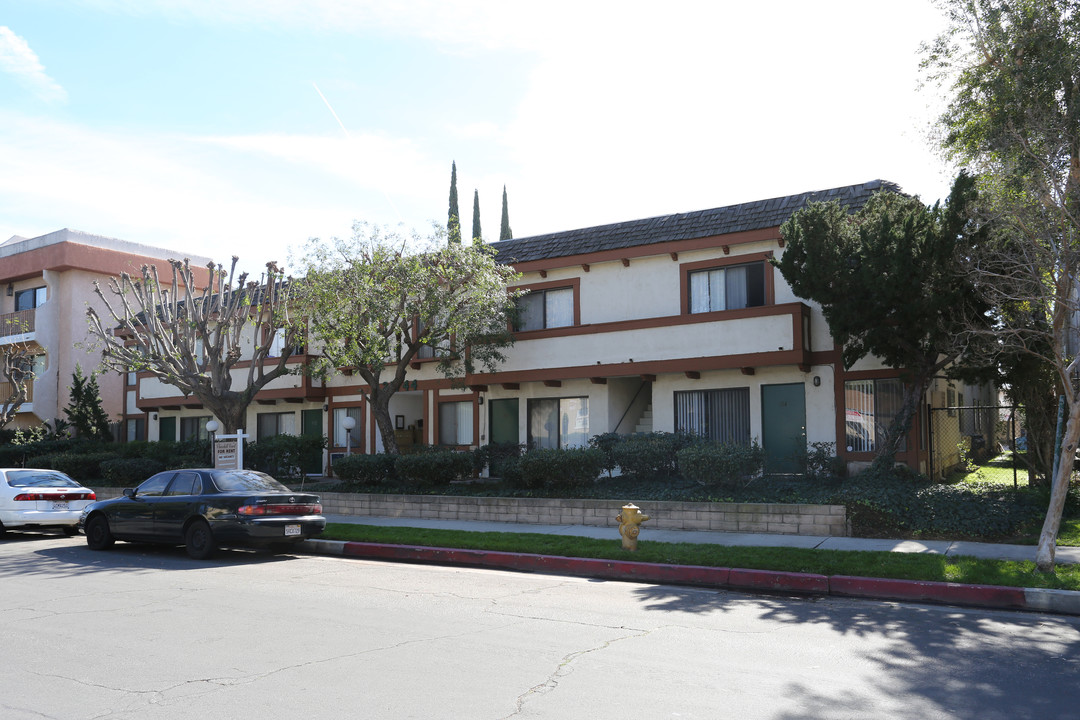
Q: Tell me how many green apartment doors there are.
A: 4